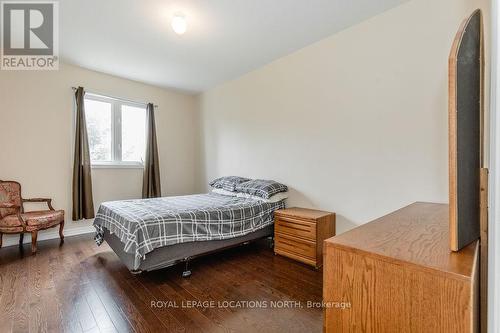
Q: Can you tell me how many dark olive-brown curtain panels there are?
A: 2